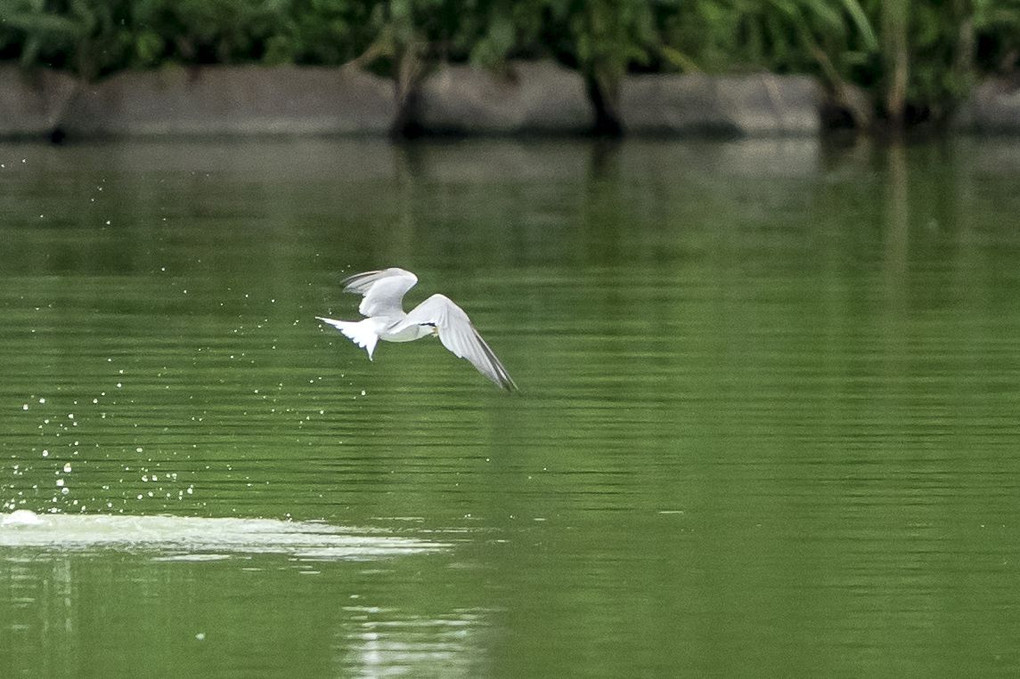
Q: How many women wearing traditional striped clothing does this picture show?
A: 0